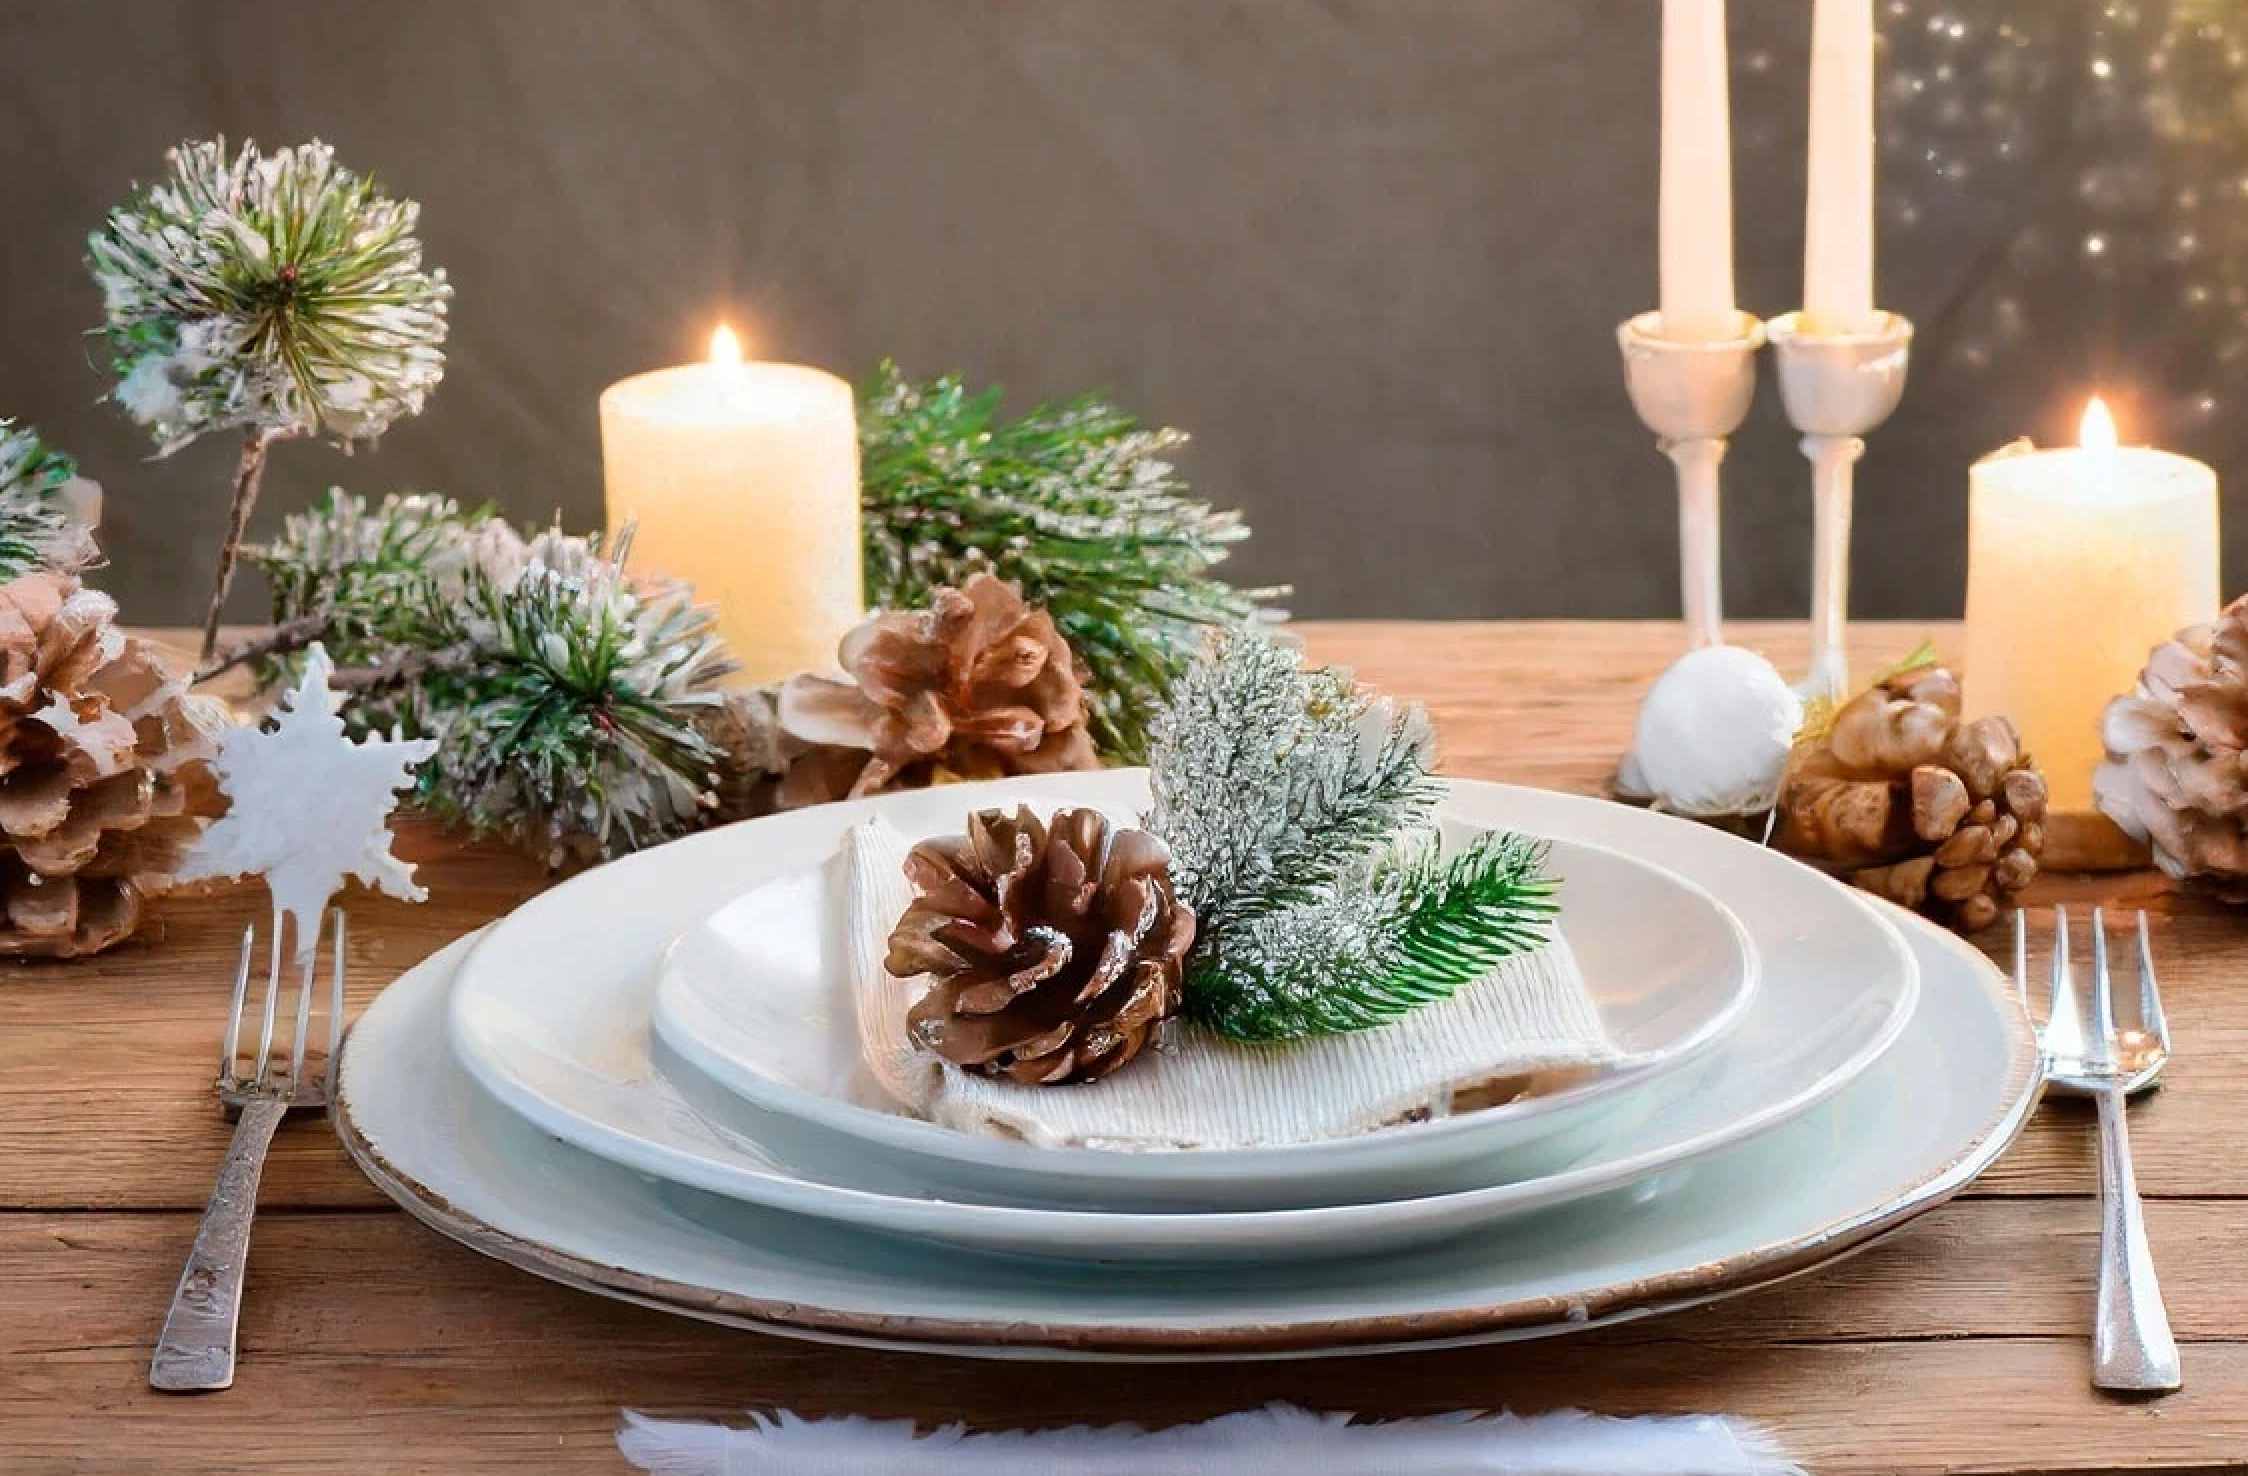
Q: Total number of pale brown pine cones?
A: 4